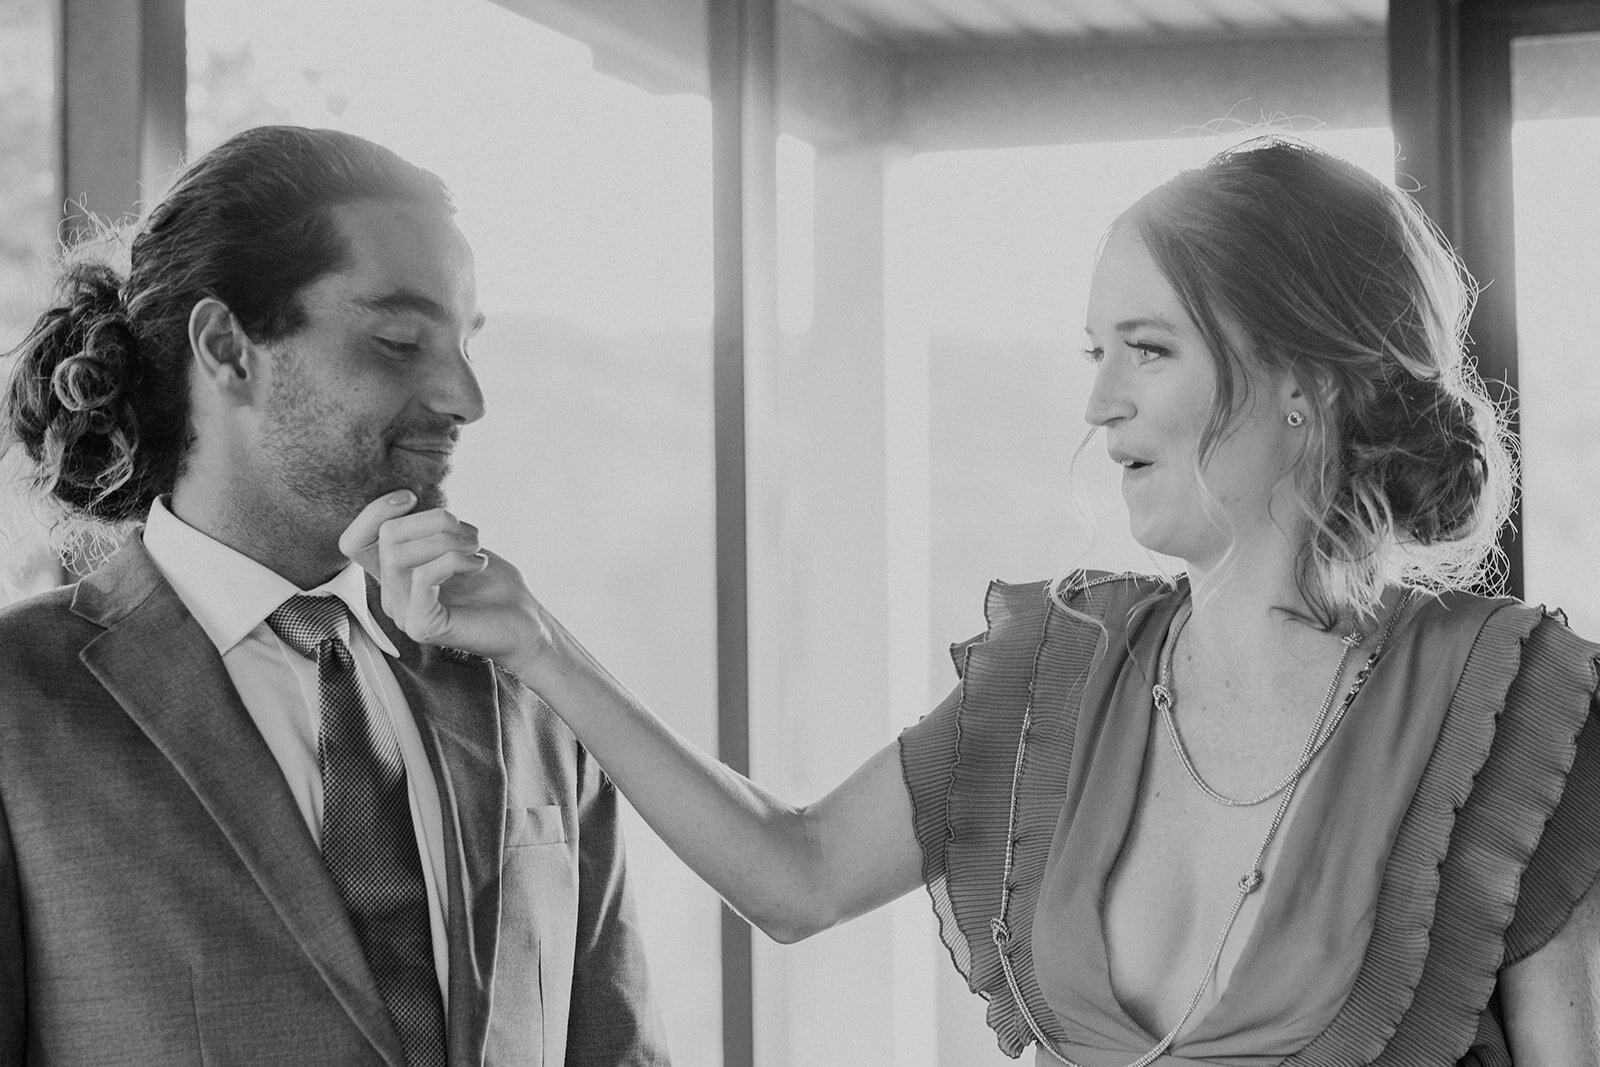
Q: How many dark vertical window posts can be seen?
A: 3